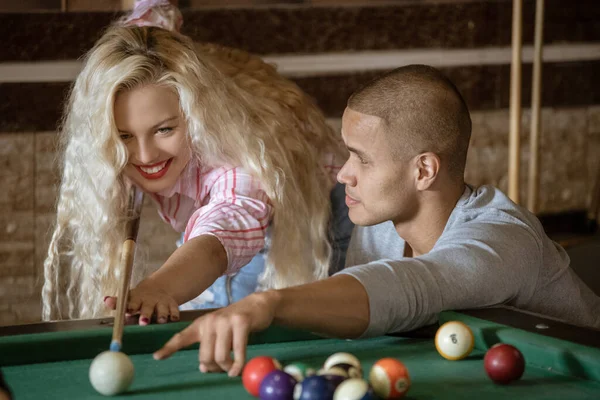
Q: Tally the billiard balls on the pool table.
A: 11